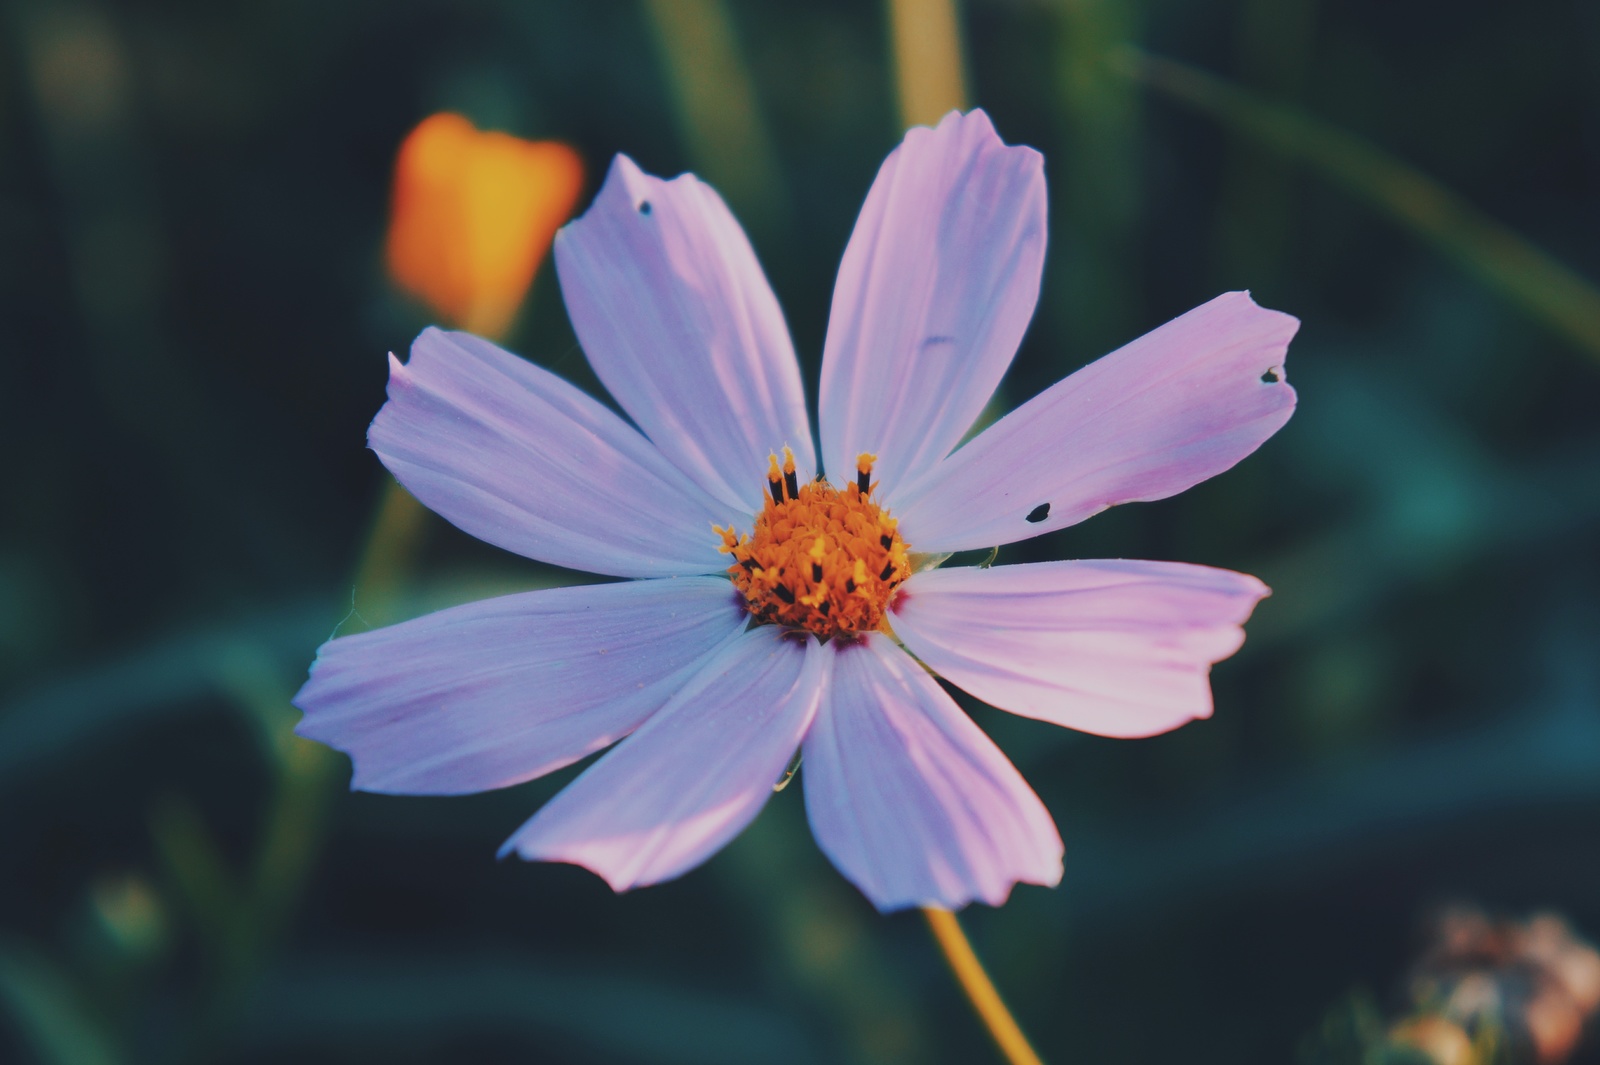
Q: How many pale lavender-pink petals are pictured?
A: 8